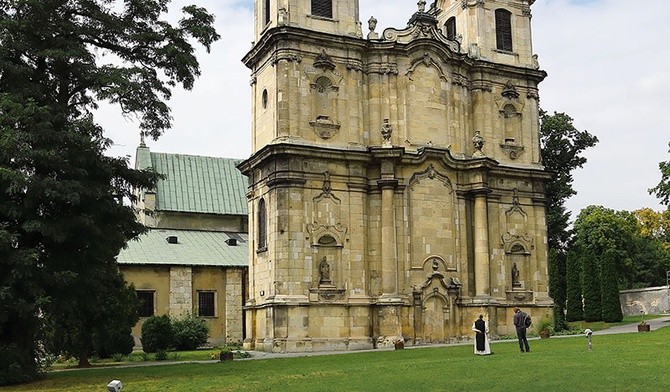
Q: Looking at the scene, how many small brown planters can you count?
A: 4